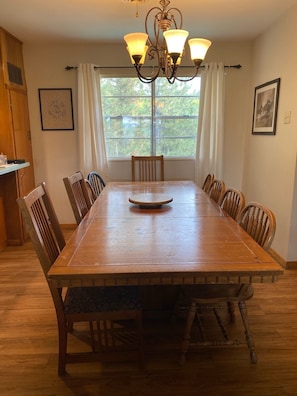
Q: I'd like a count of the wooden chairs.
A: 9